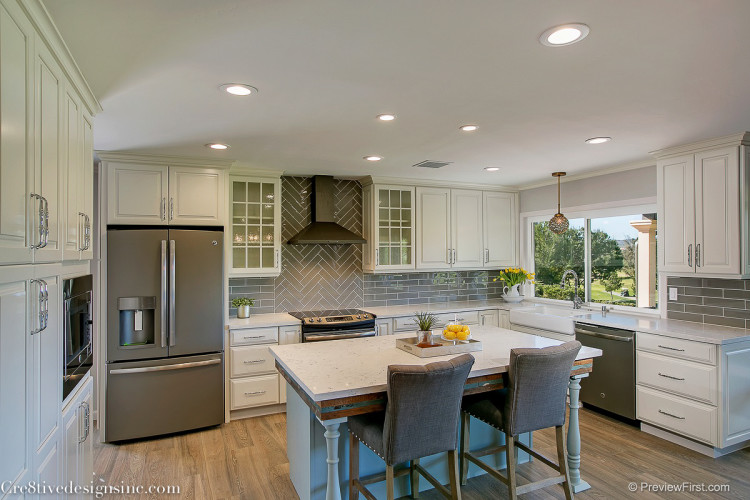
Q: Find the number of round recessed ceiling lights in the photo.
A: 8